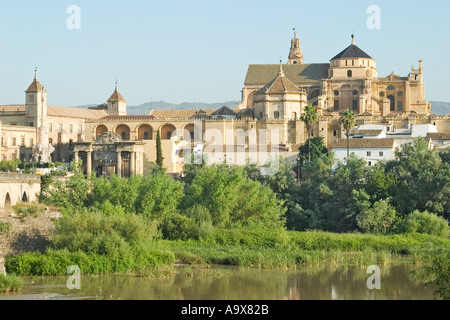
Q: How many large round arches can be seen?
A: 5